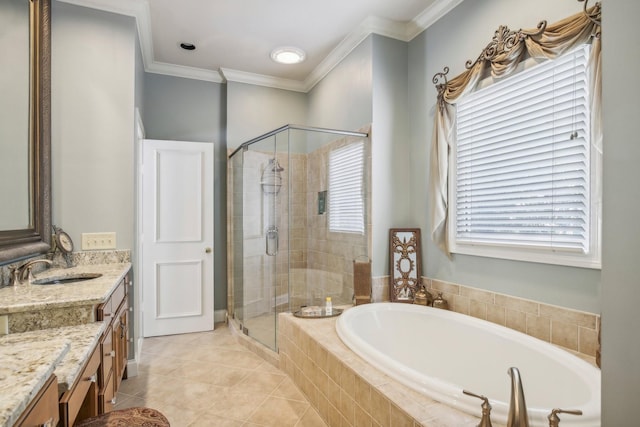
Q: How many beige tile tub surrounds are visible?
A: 1